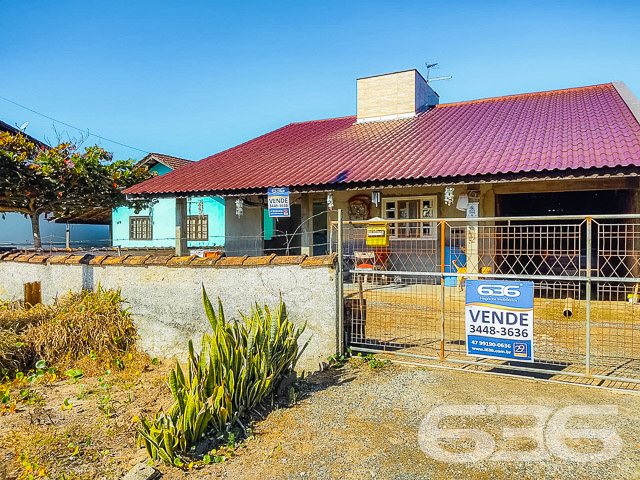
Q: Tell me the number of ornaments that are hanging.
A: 5